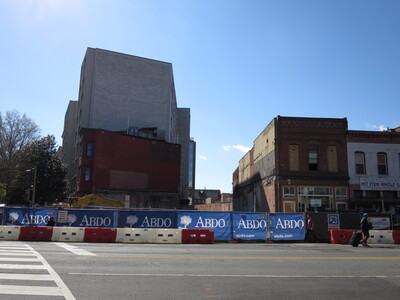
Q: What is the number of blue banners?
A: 6